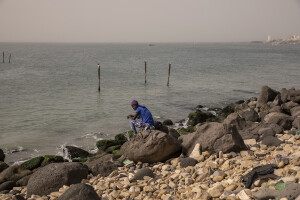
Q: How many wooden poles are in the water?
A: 5